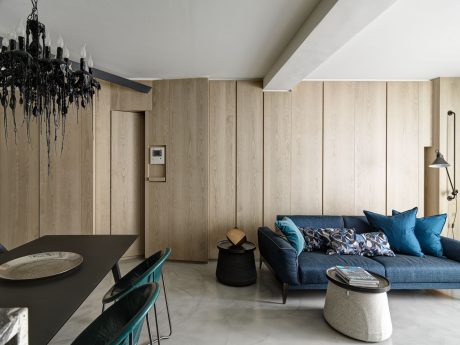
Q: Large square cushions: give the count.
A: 2